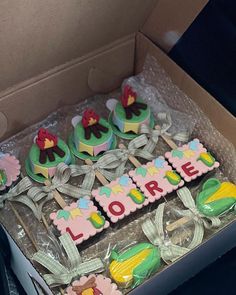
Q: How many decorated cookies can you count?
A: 11